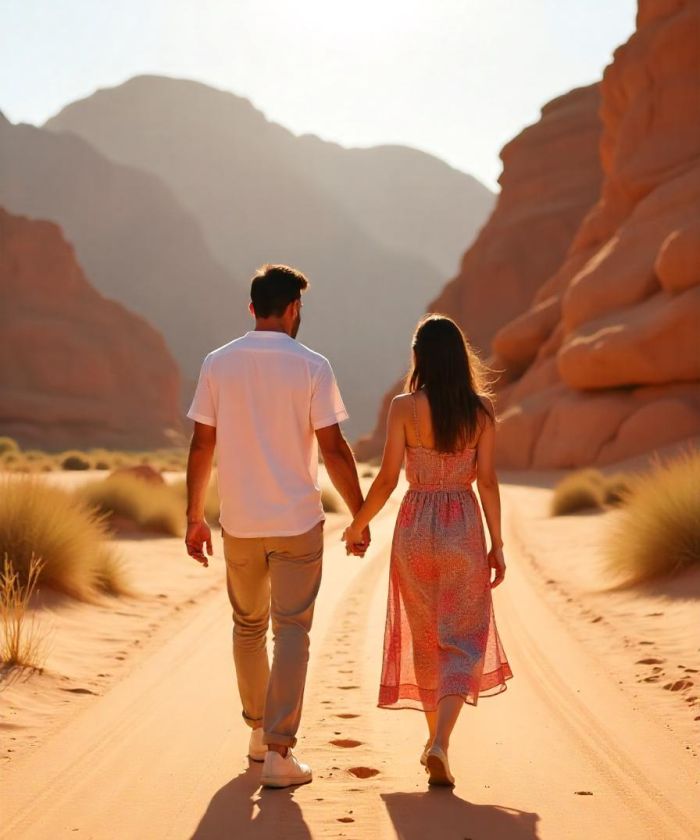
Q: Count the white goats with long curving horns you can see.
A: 0